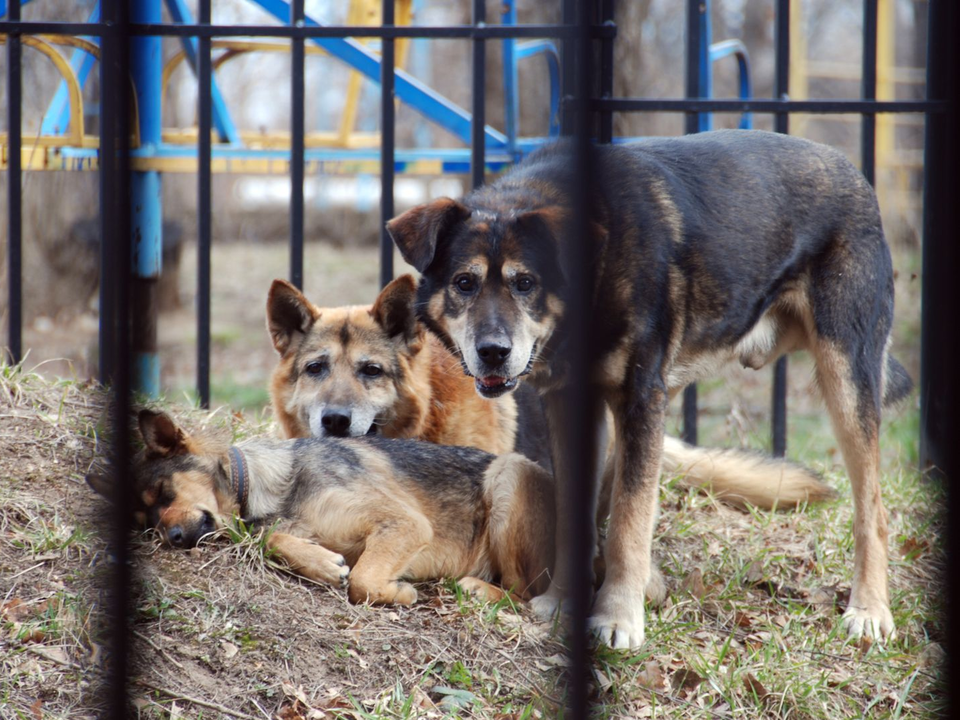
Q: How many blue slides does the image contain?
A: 1